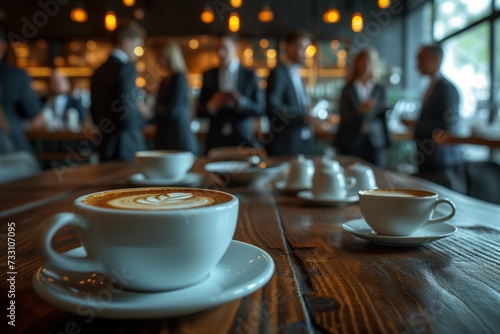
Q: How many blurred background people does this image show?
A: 8